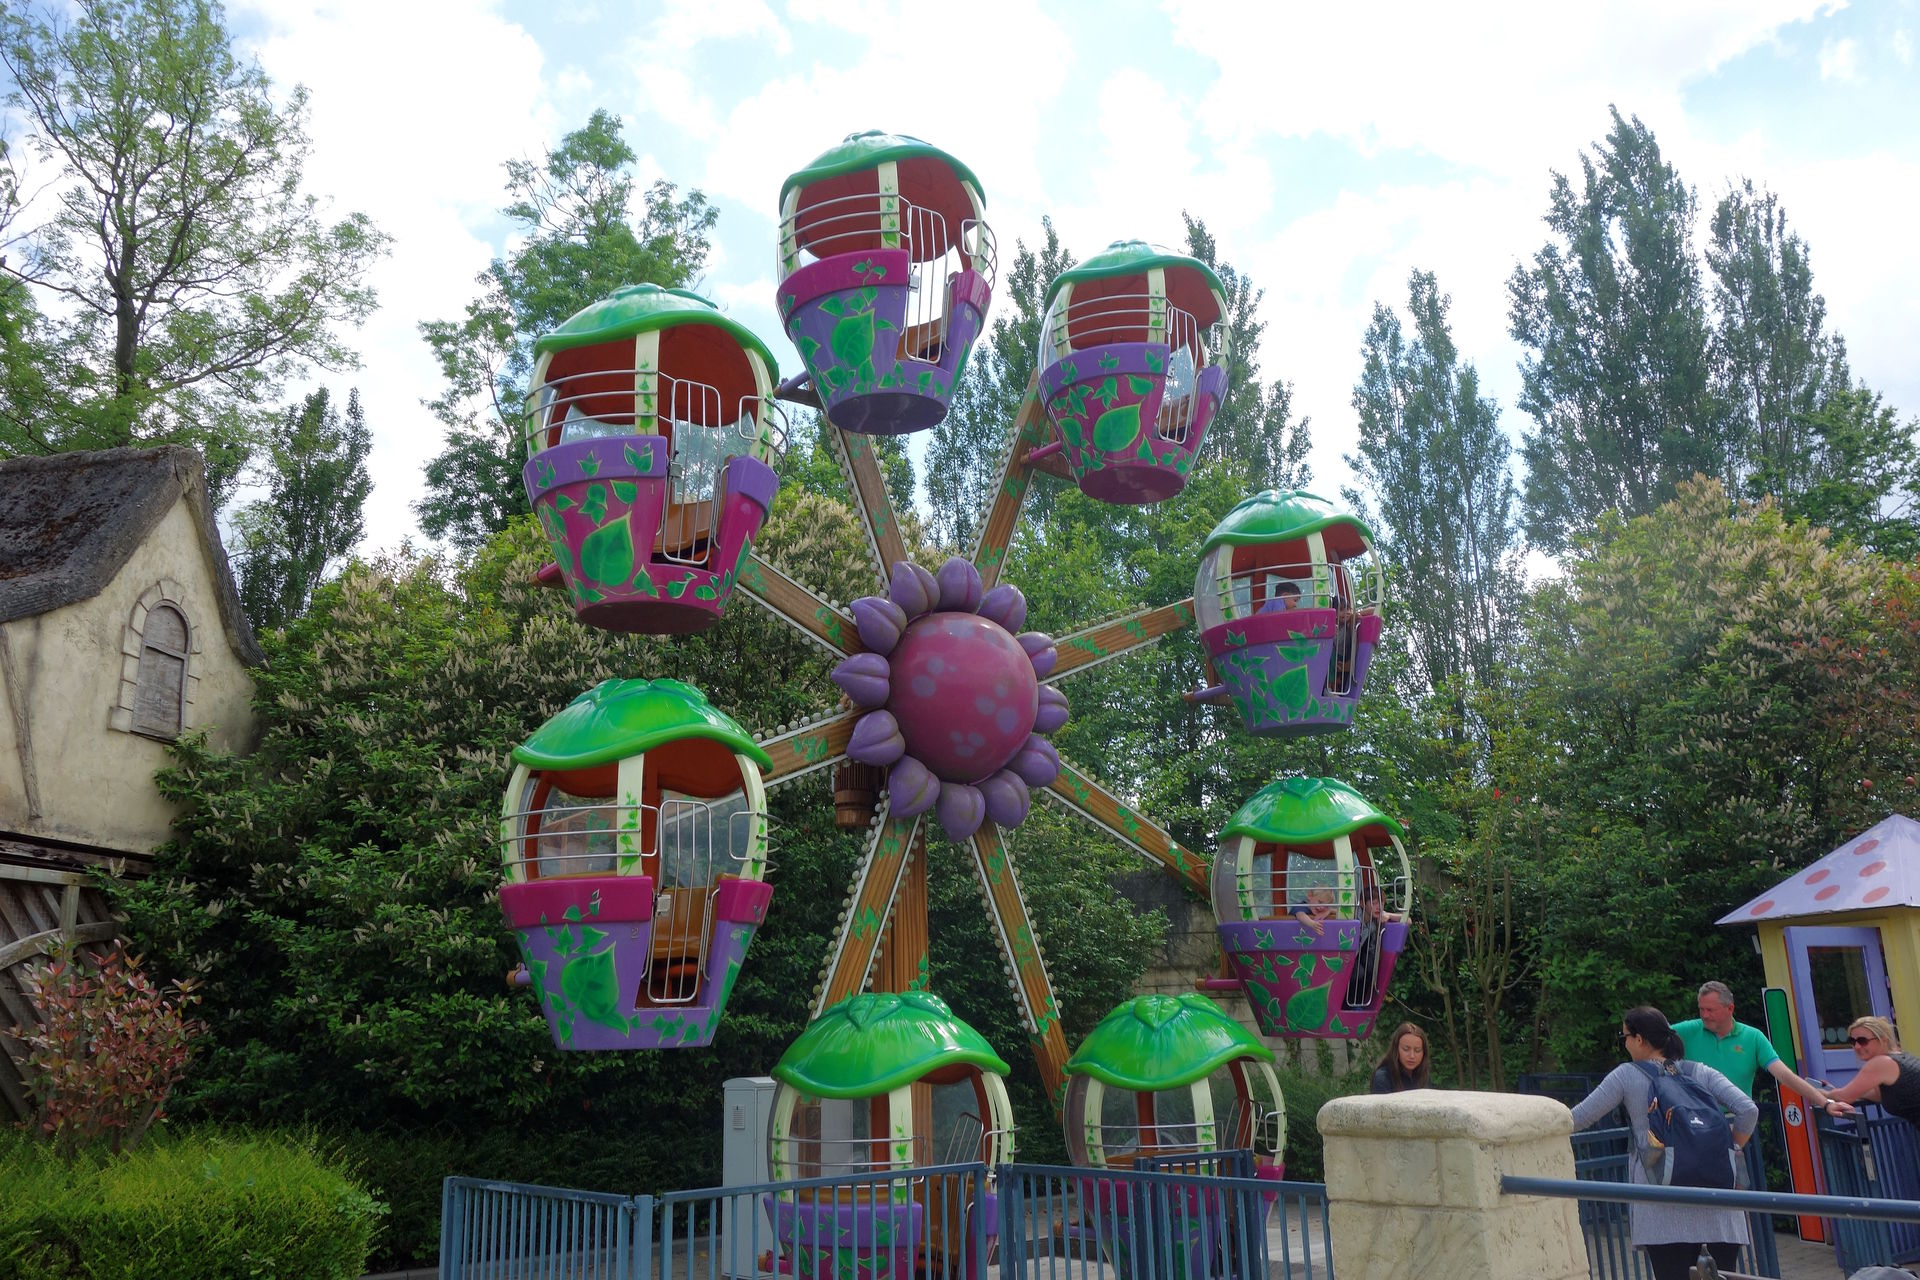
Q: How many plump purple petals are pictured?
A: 12